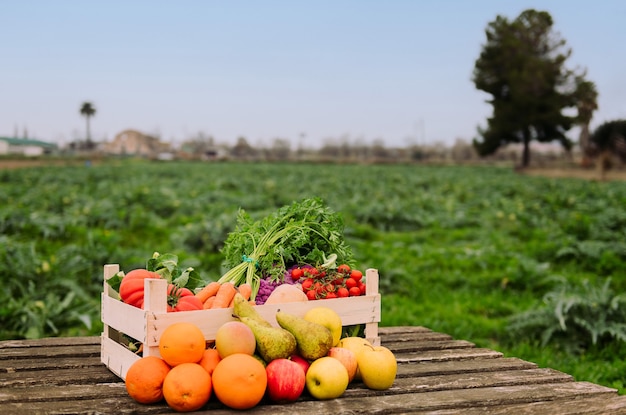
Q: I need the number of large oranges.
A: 4